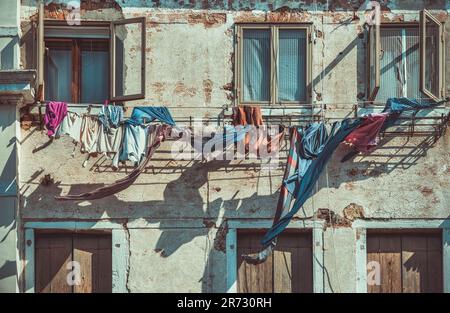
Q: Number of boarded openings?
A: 3